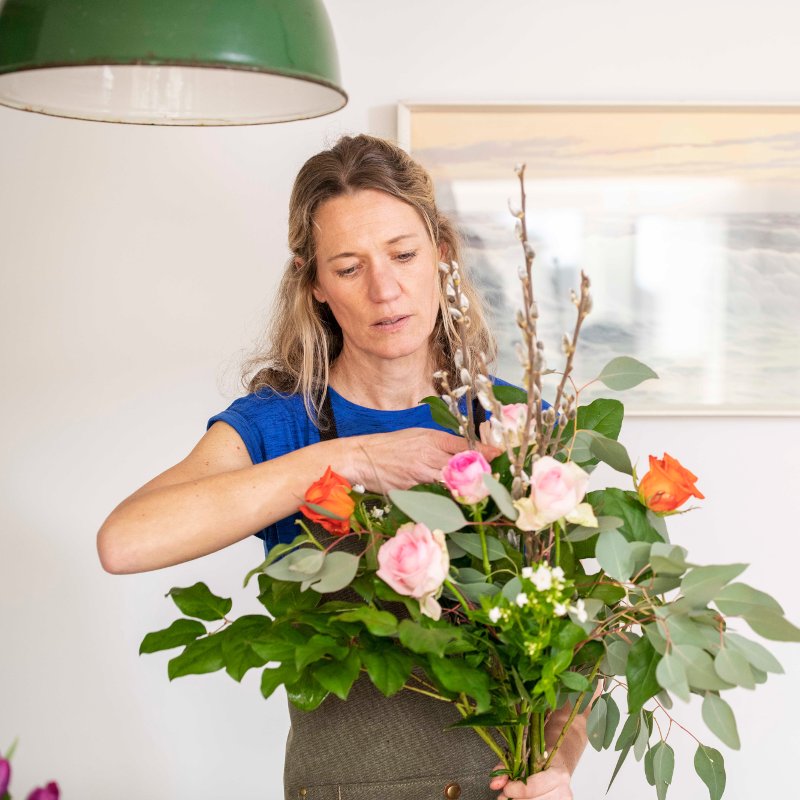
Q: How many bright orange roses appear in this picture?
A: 2